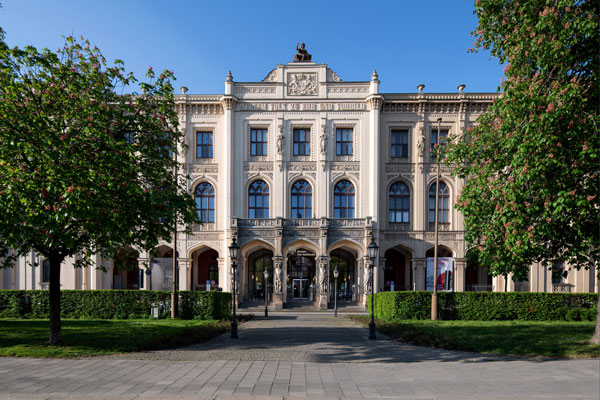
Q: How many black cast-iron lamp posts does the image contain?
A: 4